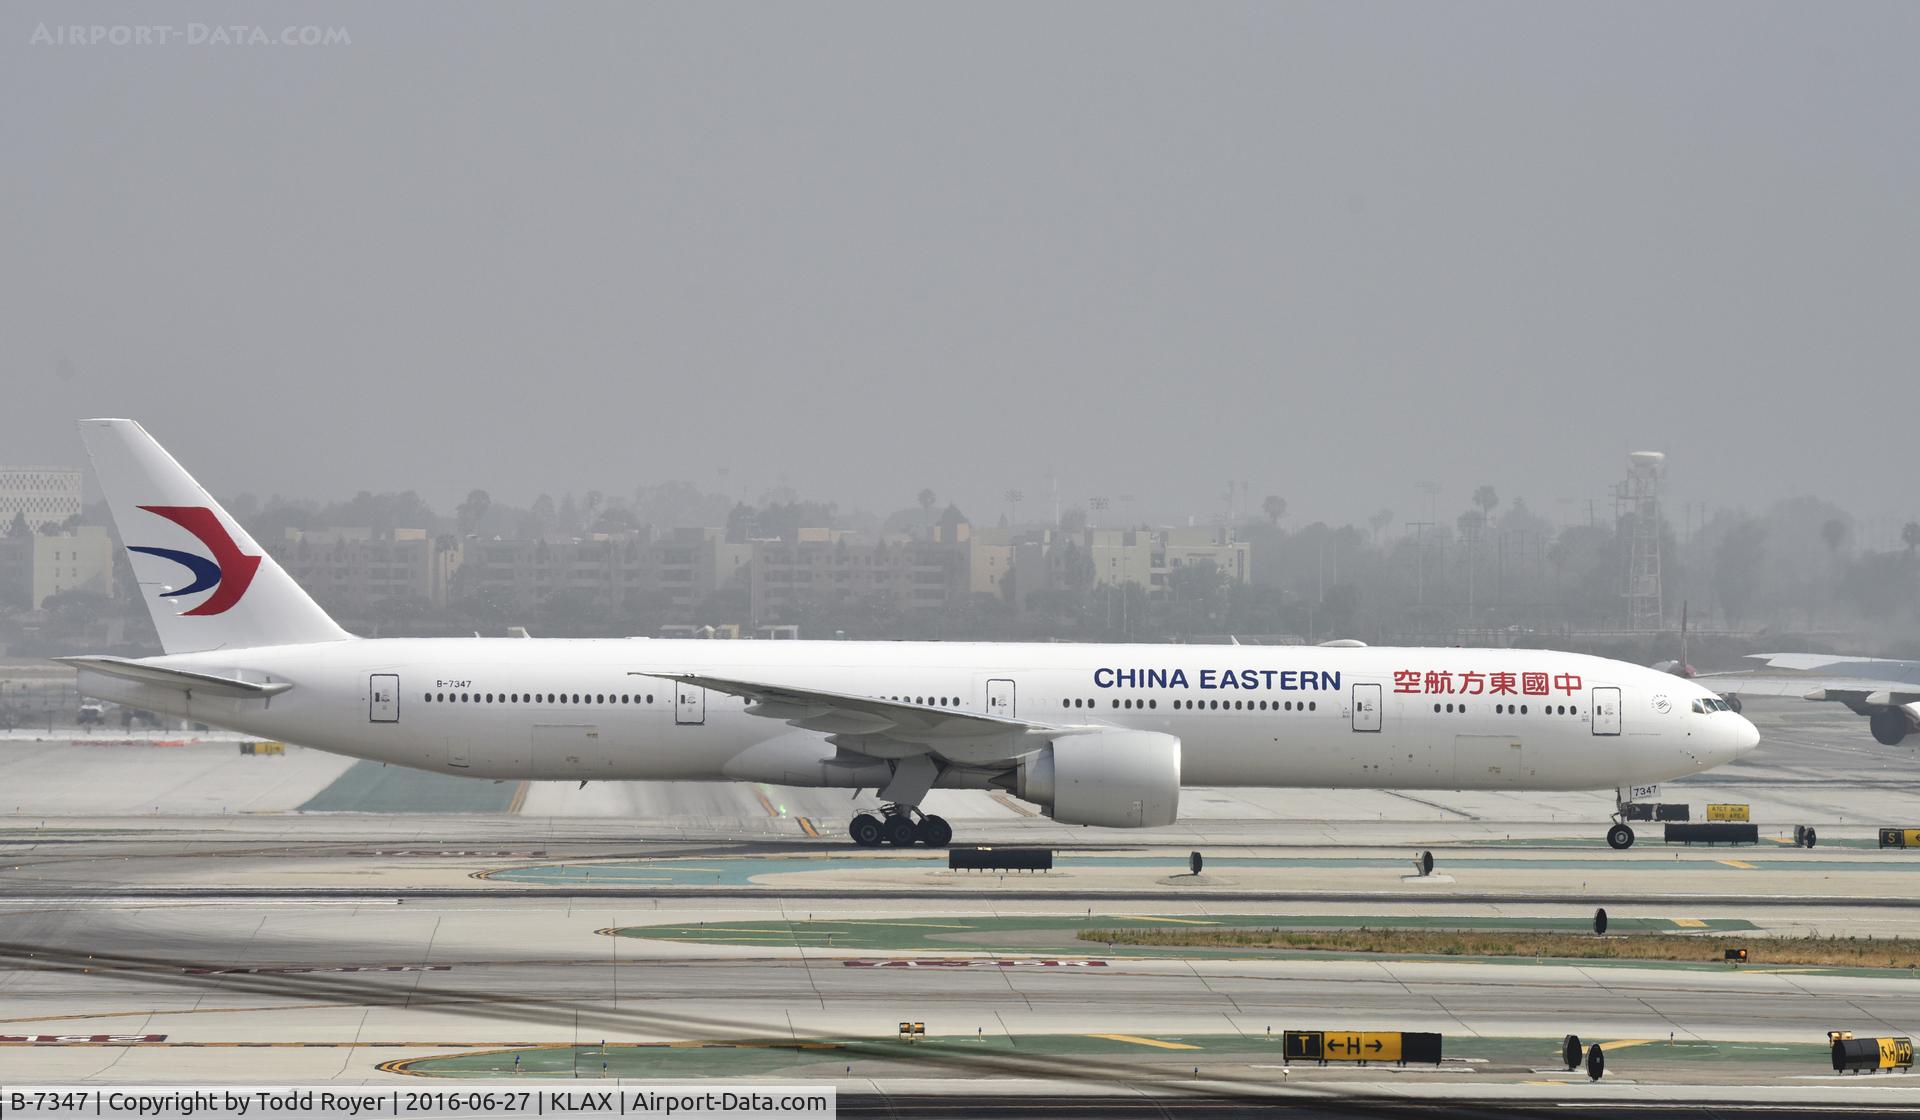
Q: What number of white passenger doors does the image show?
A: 5